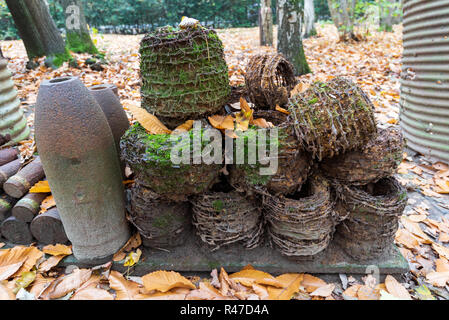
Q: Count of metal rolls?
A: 10